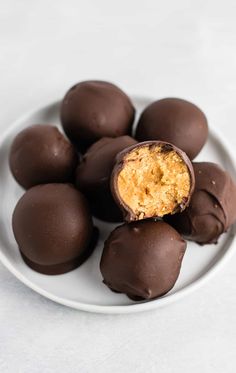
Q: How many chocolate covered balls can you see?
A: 8